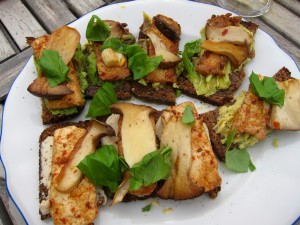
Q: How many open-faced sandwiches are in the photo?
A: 8